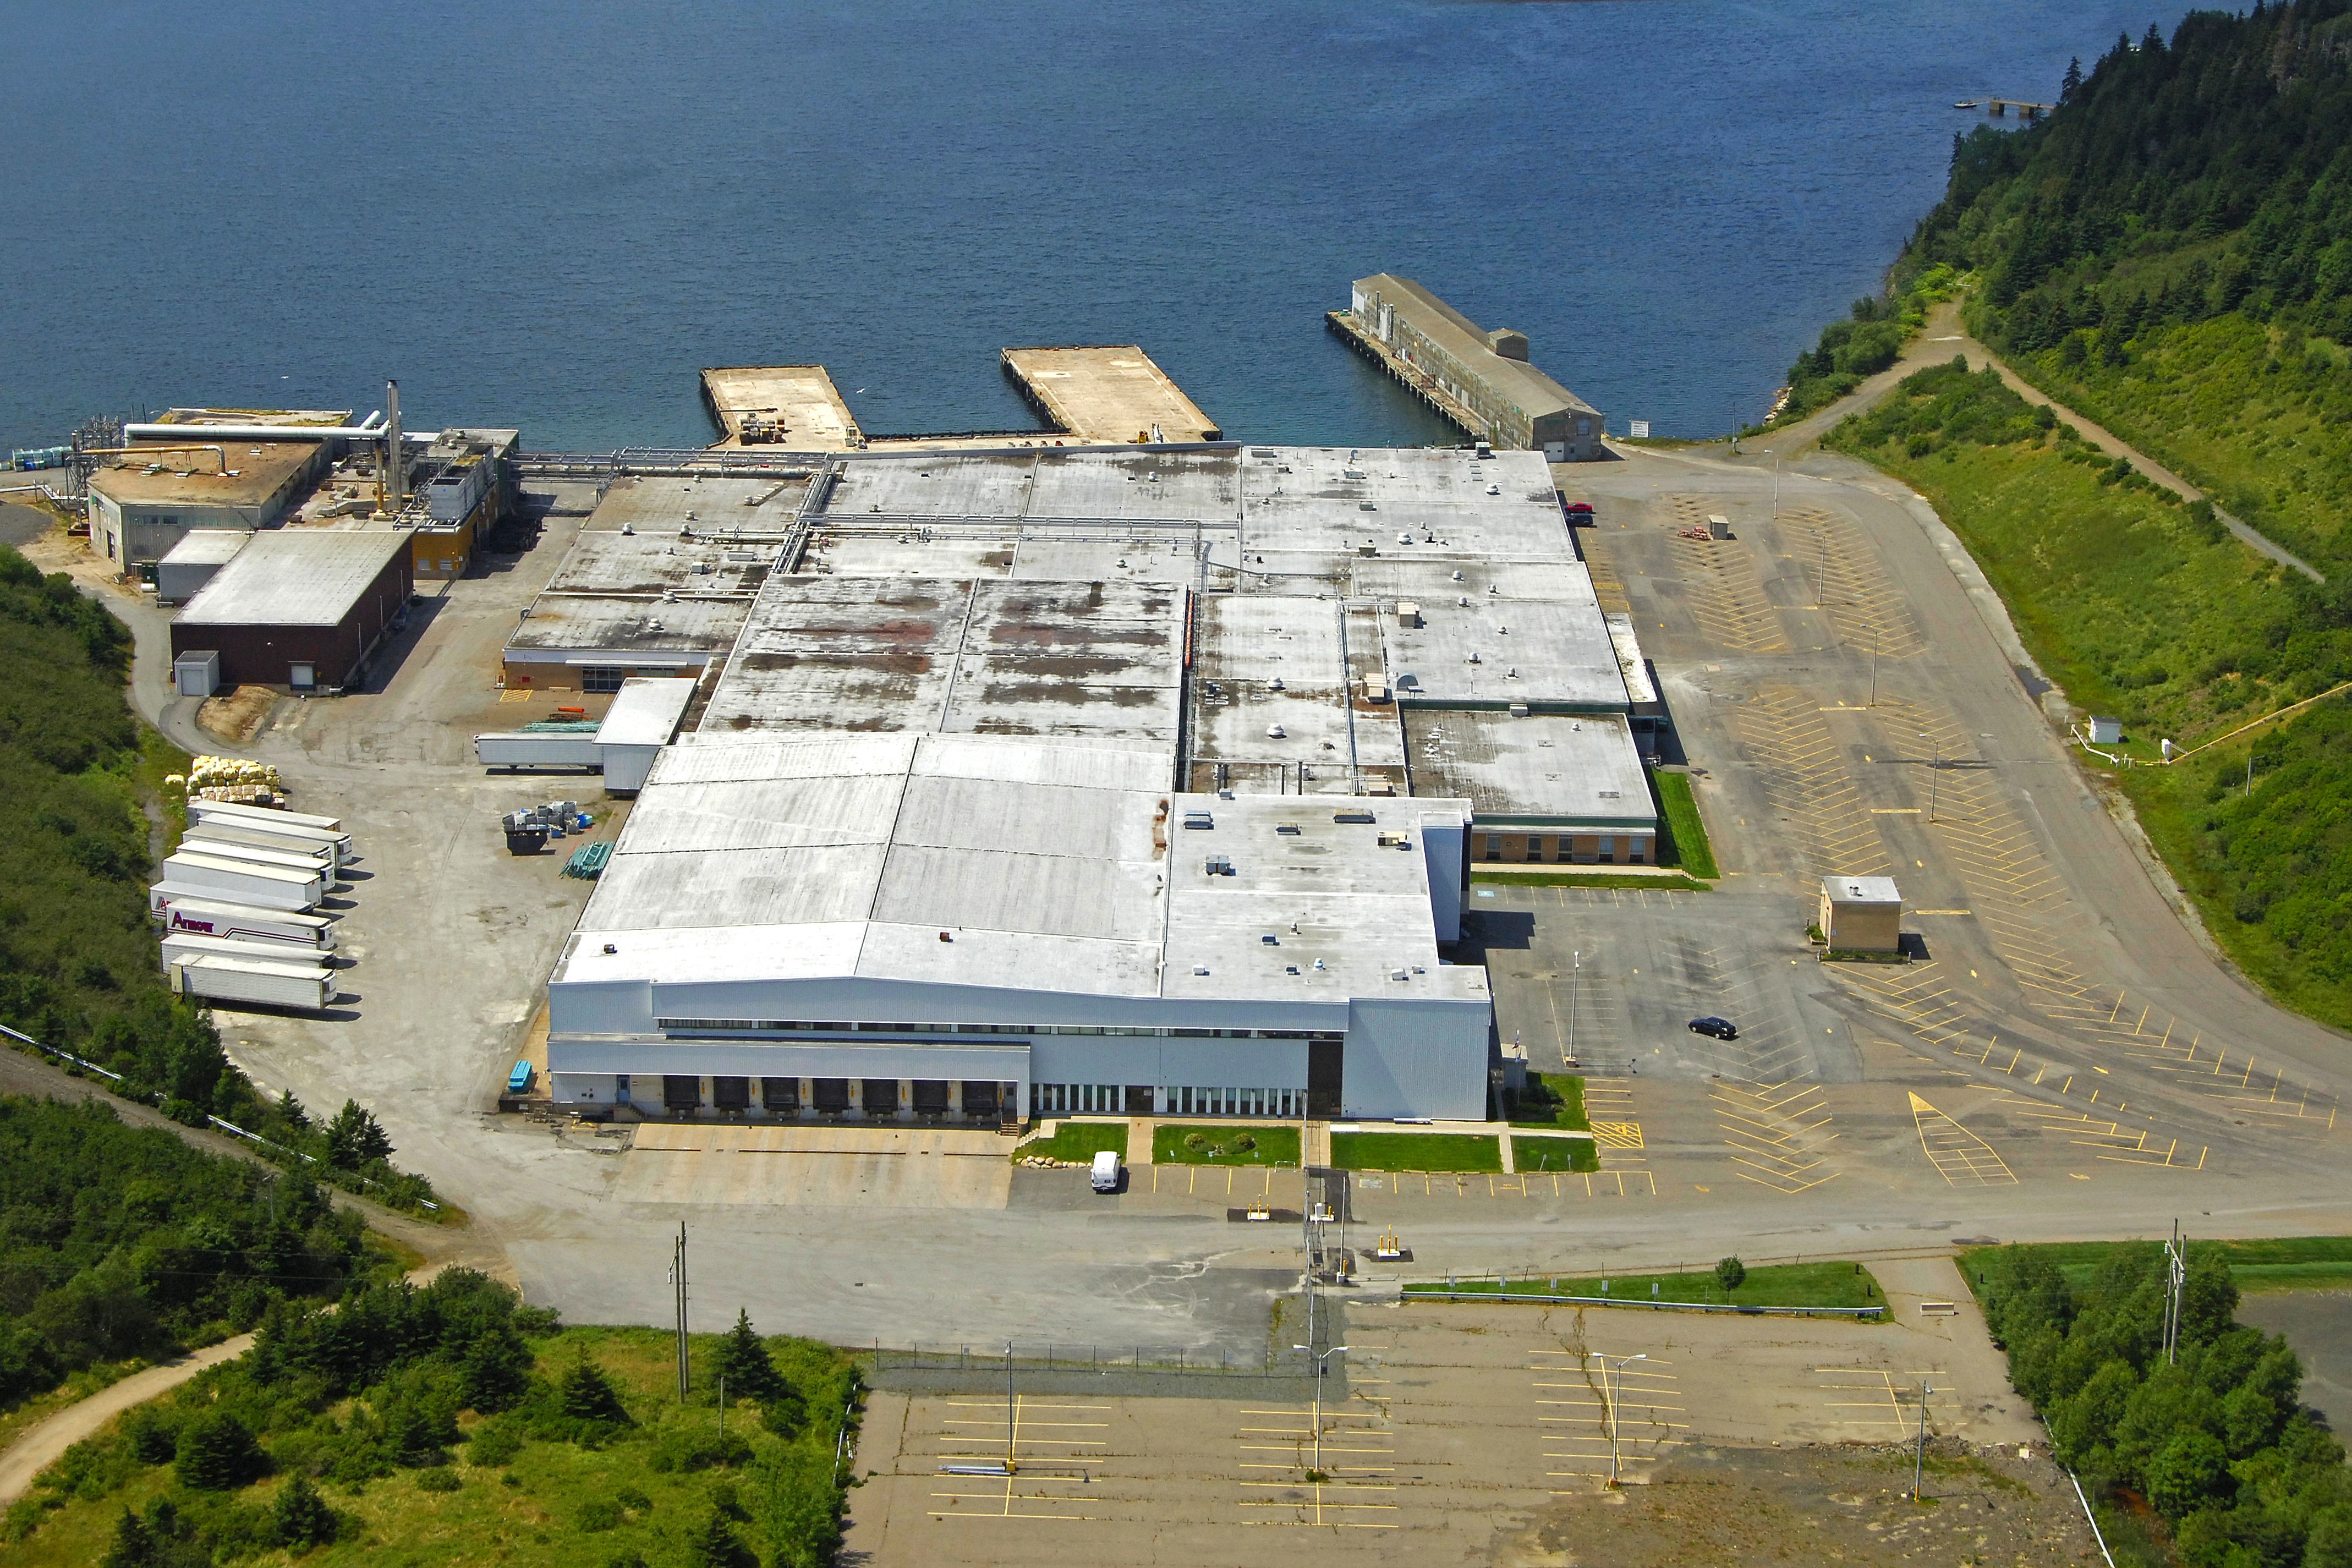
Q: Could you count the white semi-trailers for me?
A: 10